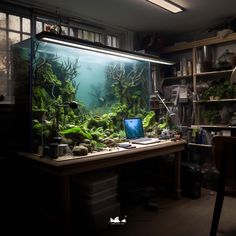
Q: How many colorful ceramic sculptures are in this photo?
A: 0